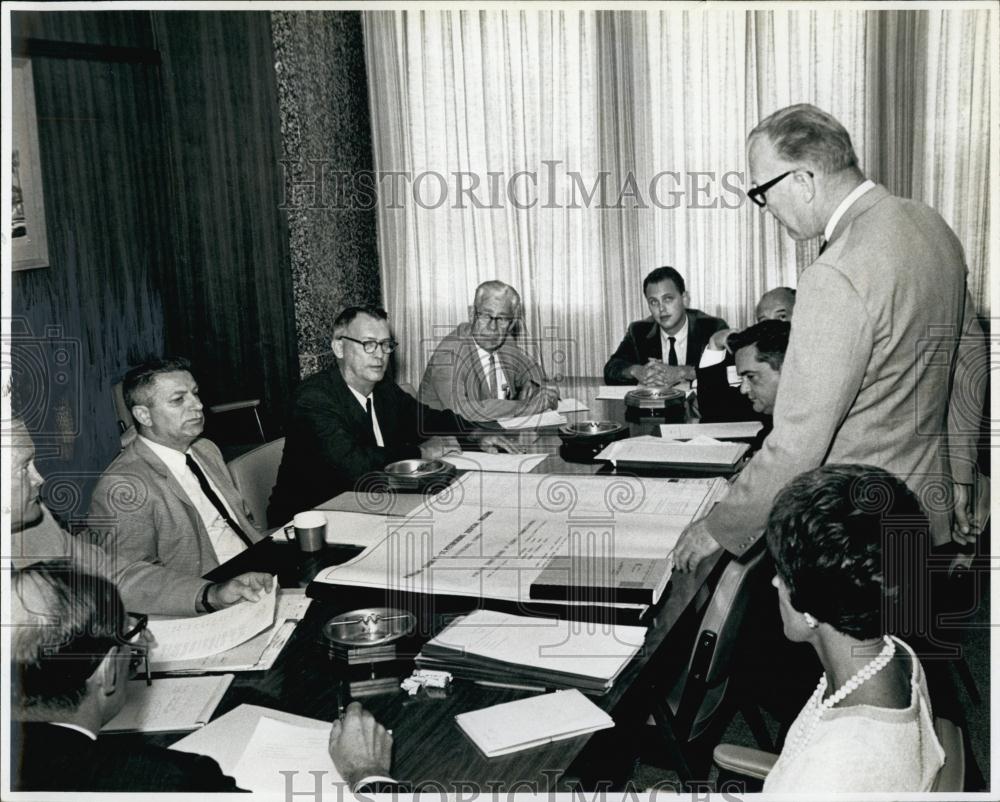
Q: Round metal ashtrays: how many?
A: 4